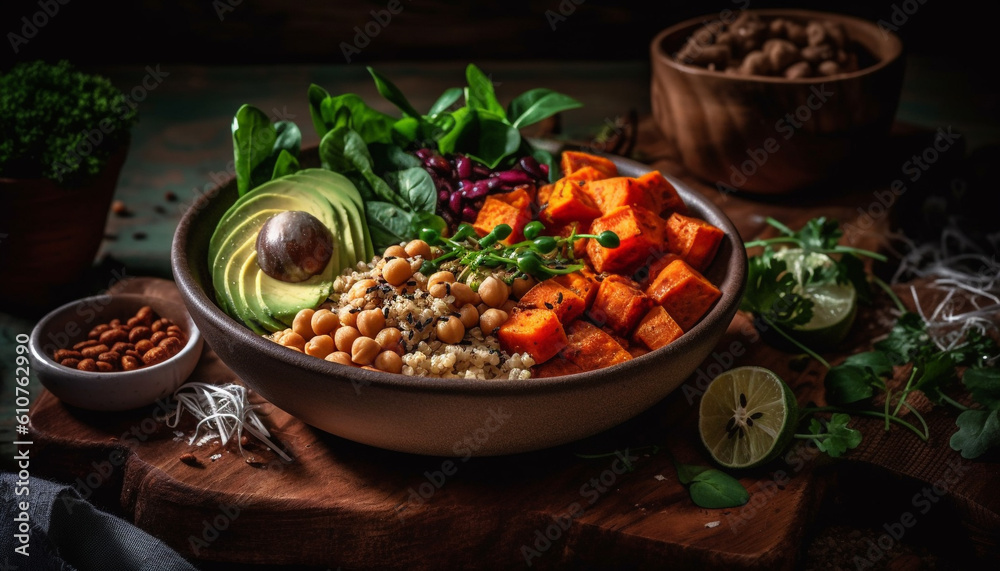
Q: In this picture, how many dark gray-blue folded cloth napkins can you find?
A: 1